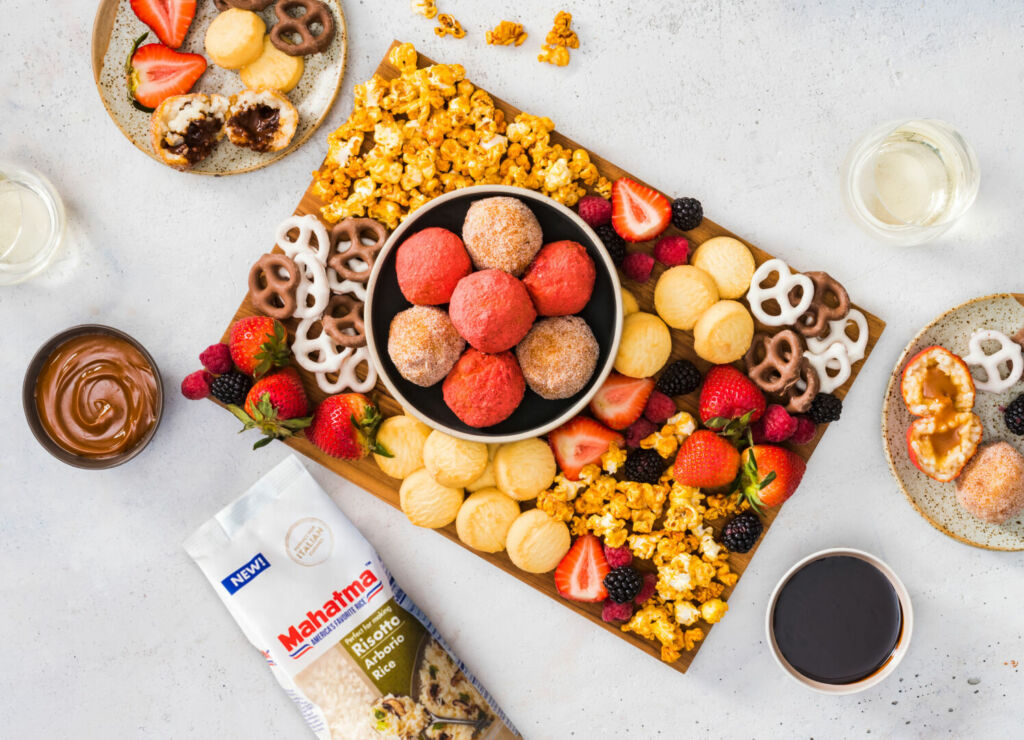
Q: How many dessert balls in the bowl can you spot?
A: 7